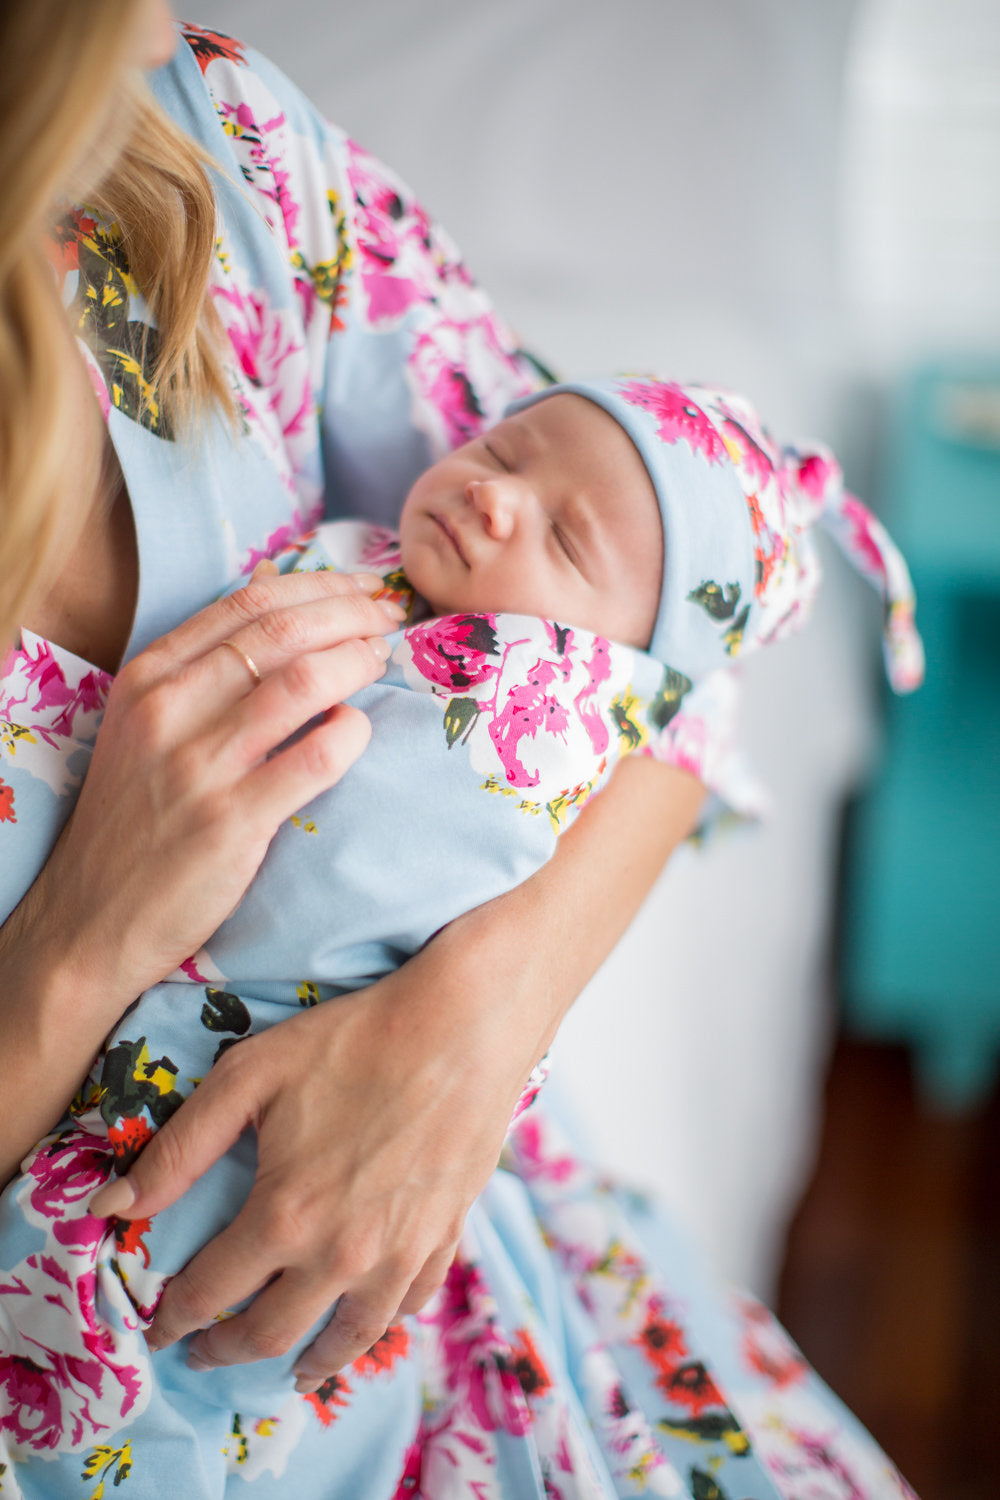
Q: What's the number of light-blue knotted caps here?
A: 1